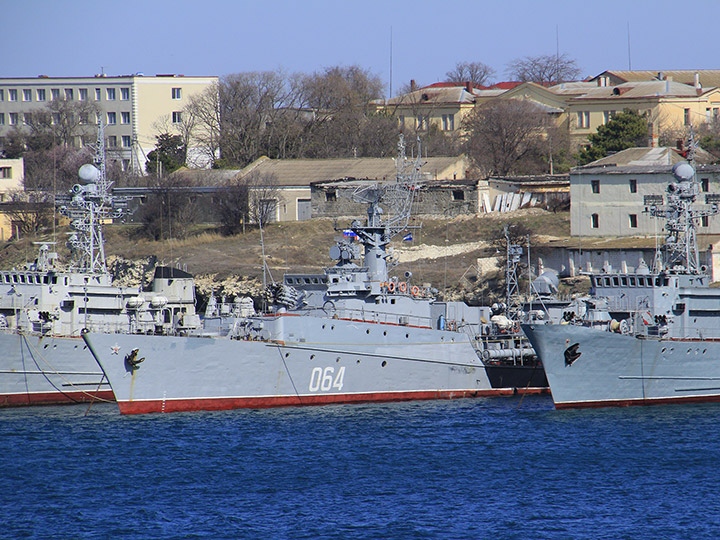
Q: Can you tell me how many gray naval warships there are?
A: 3